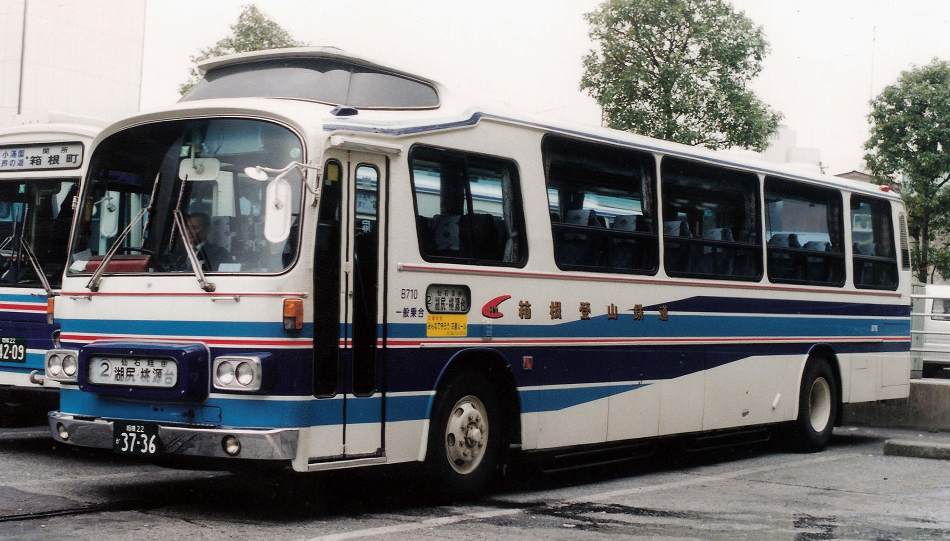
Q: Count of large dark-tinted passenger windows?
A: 5